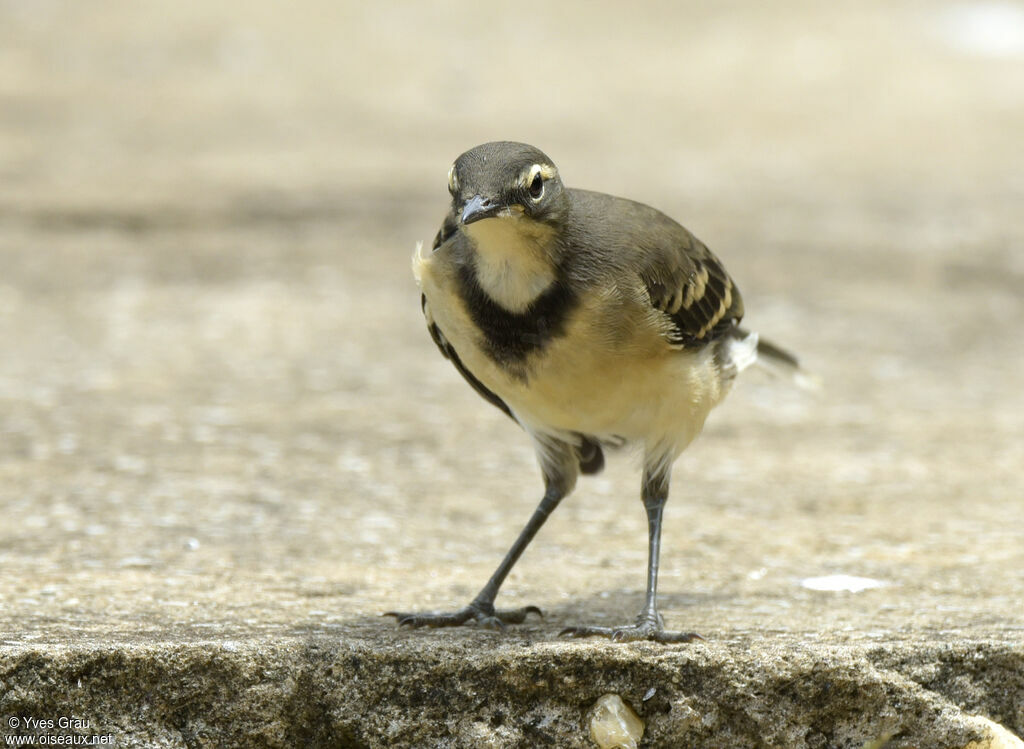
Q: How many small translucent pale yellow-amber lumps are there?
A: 1